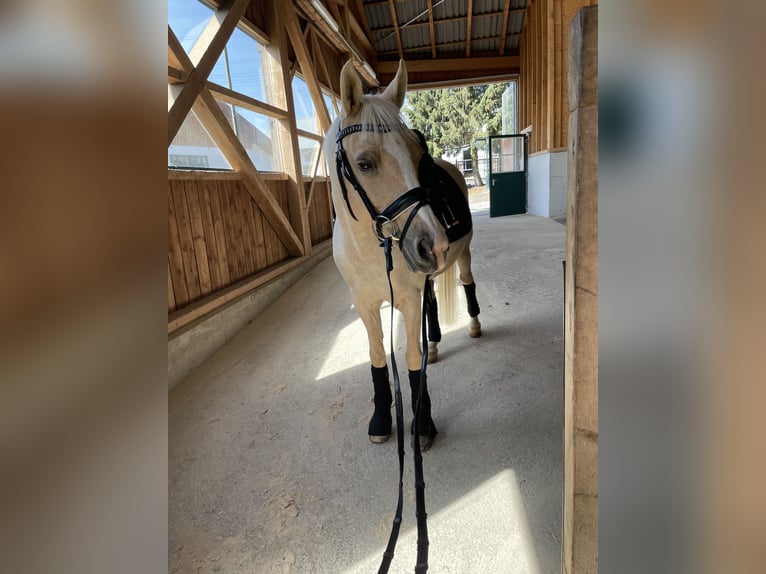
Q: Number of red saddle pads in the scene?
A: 0